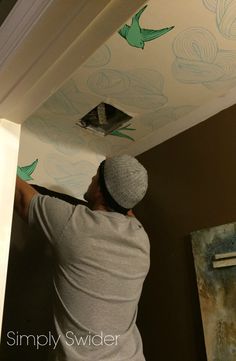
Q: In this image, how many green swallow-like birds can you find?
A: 3